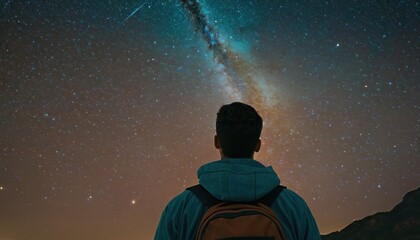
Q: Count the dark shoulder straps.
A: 2